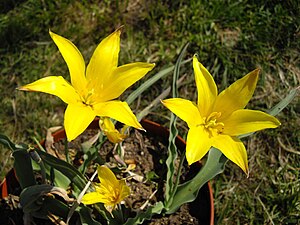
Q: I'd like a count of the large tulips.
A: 2